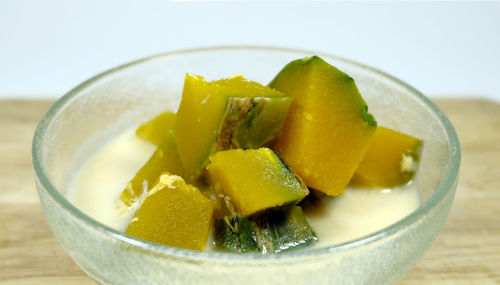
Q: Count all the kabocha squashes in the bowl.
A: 8